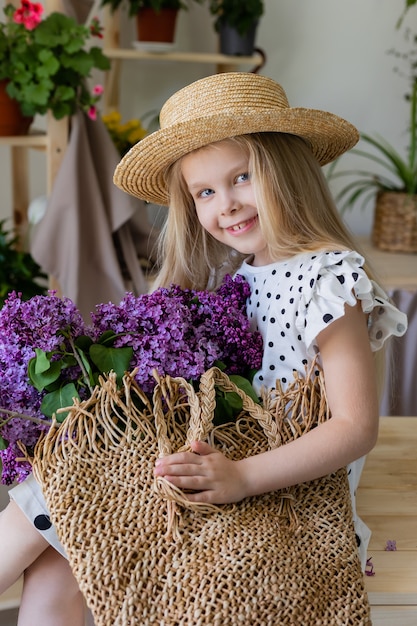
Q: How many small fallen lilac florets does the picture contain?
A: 3